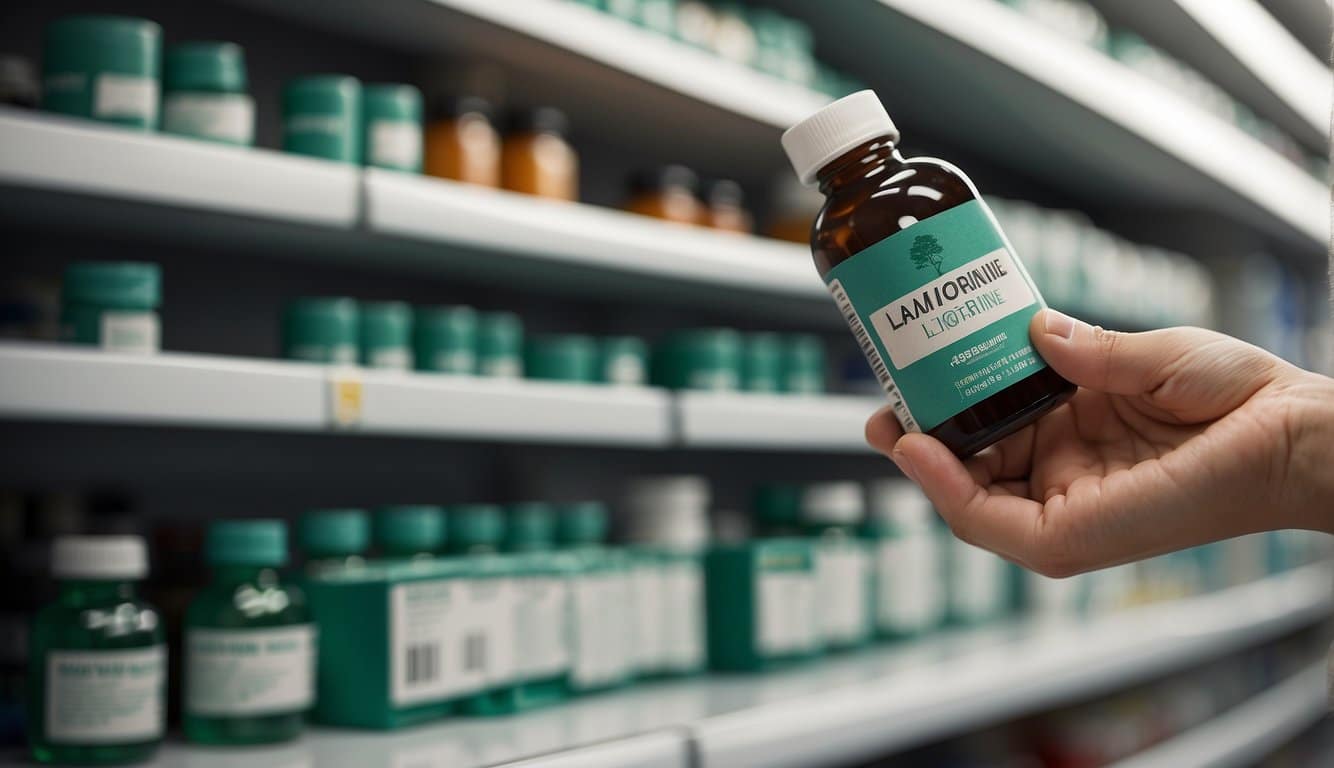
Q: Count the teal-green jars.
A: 14